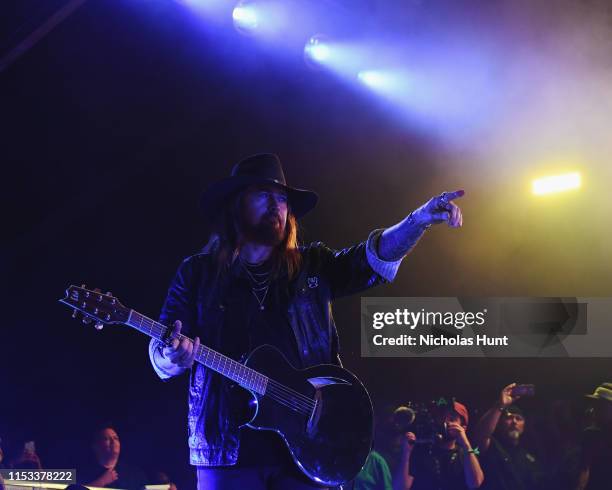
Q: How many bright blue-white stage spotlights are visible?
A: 3